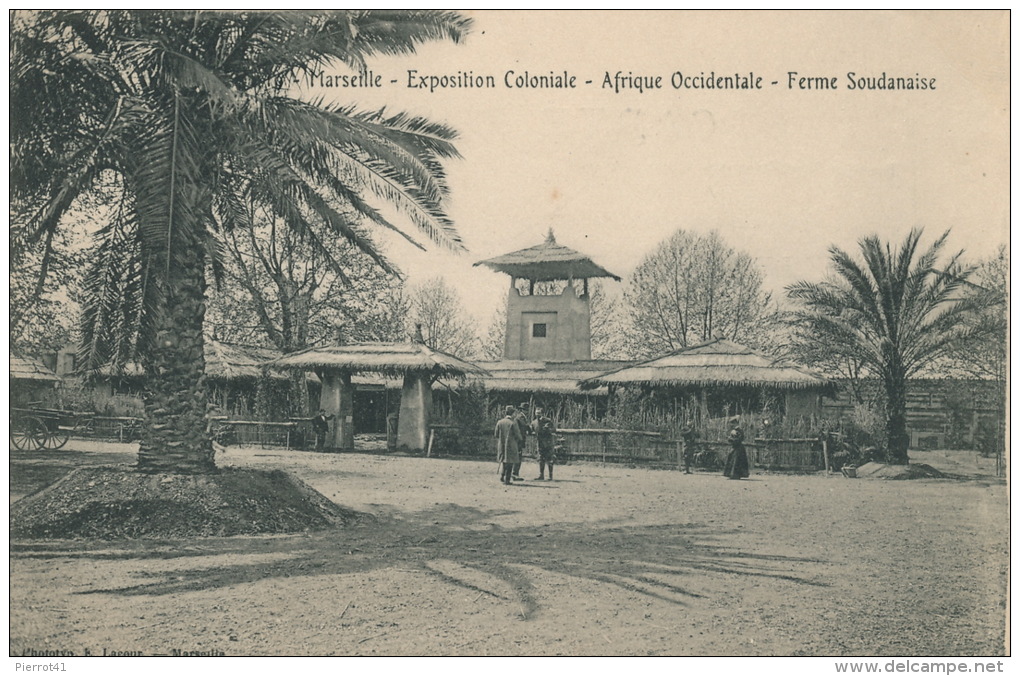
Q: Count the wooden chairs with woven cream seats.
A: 0